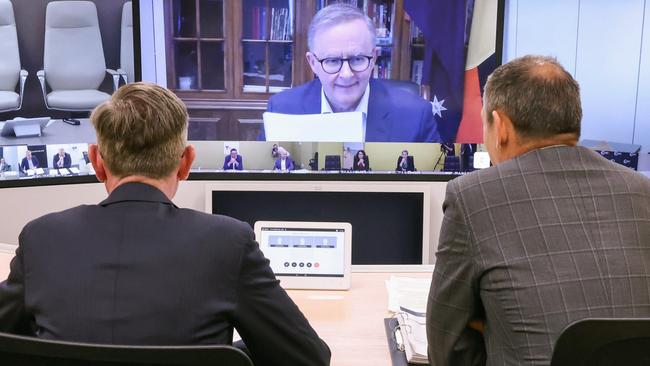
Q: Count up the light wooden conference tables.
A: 1